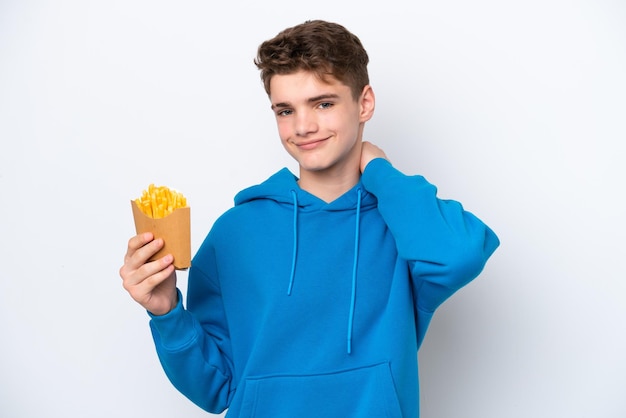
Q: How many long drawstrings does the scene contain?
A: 2